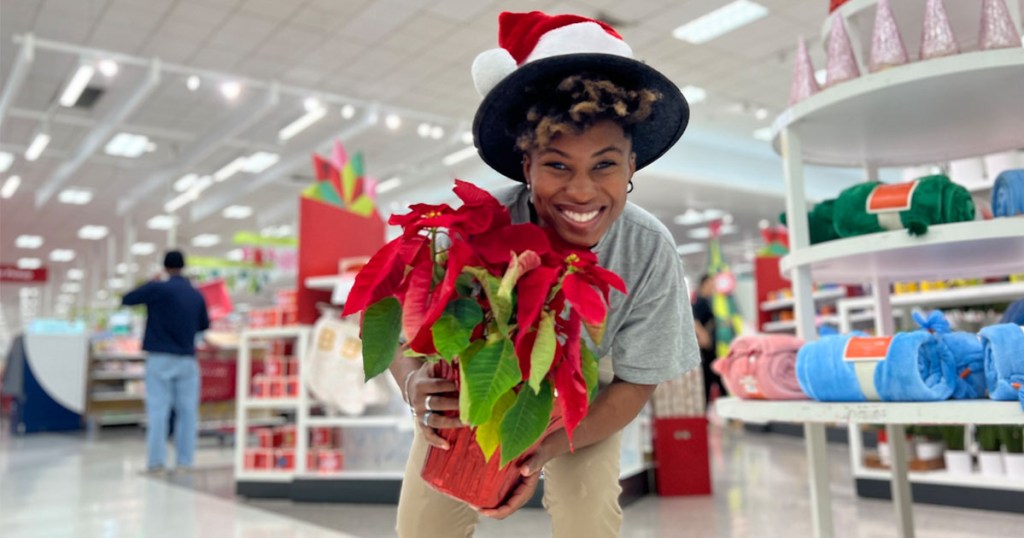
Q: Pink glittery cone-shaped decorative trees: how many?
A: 5